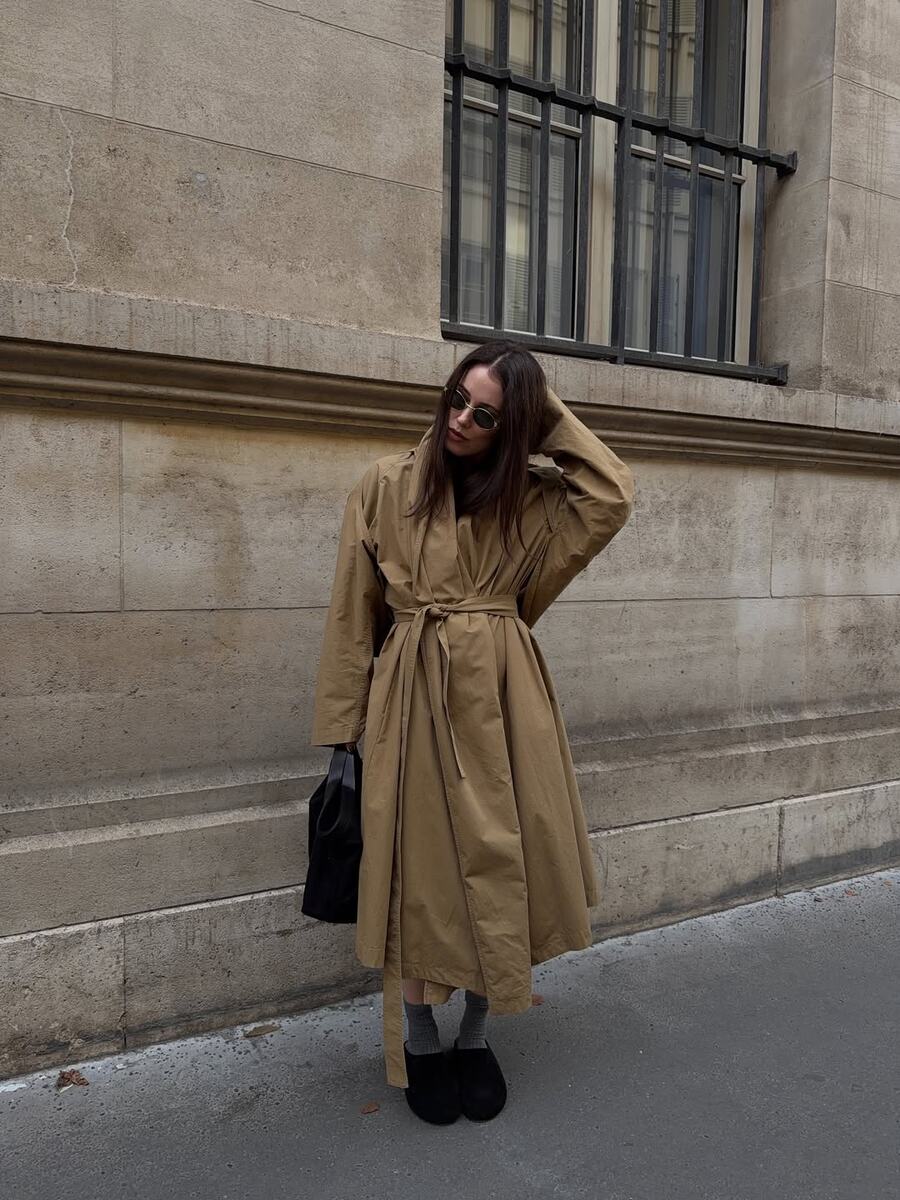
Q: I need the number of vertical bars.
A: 9